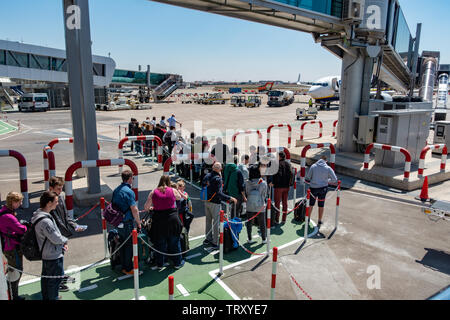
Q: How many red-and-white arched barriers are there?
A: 14